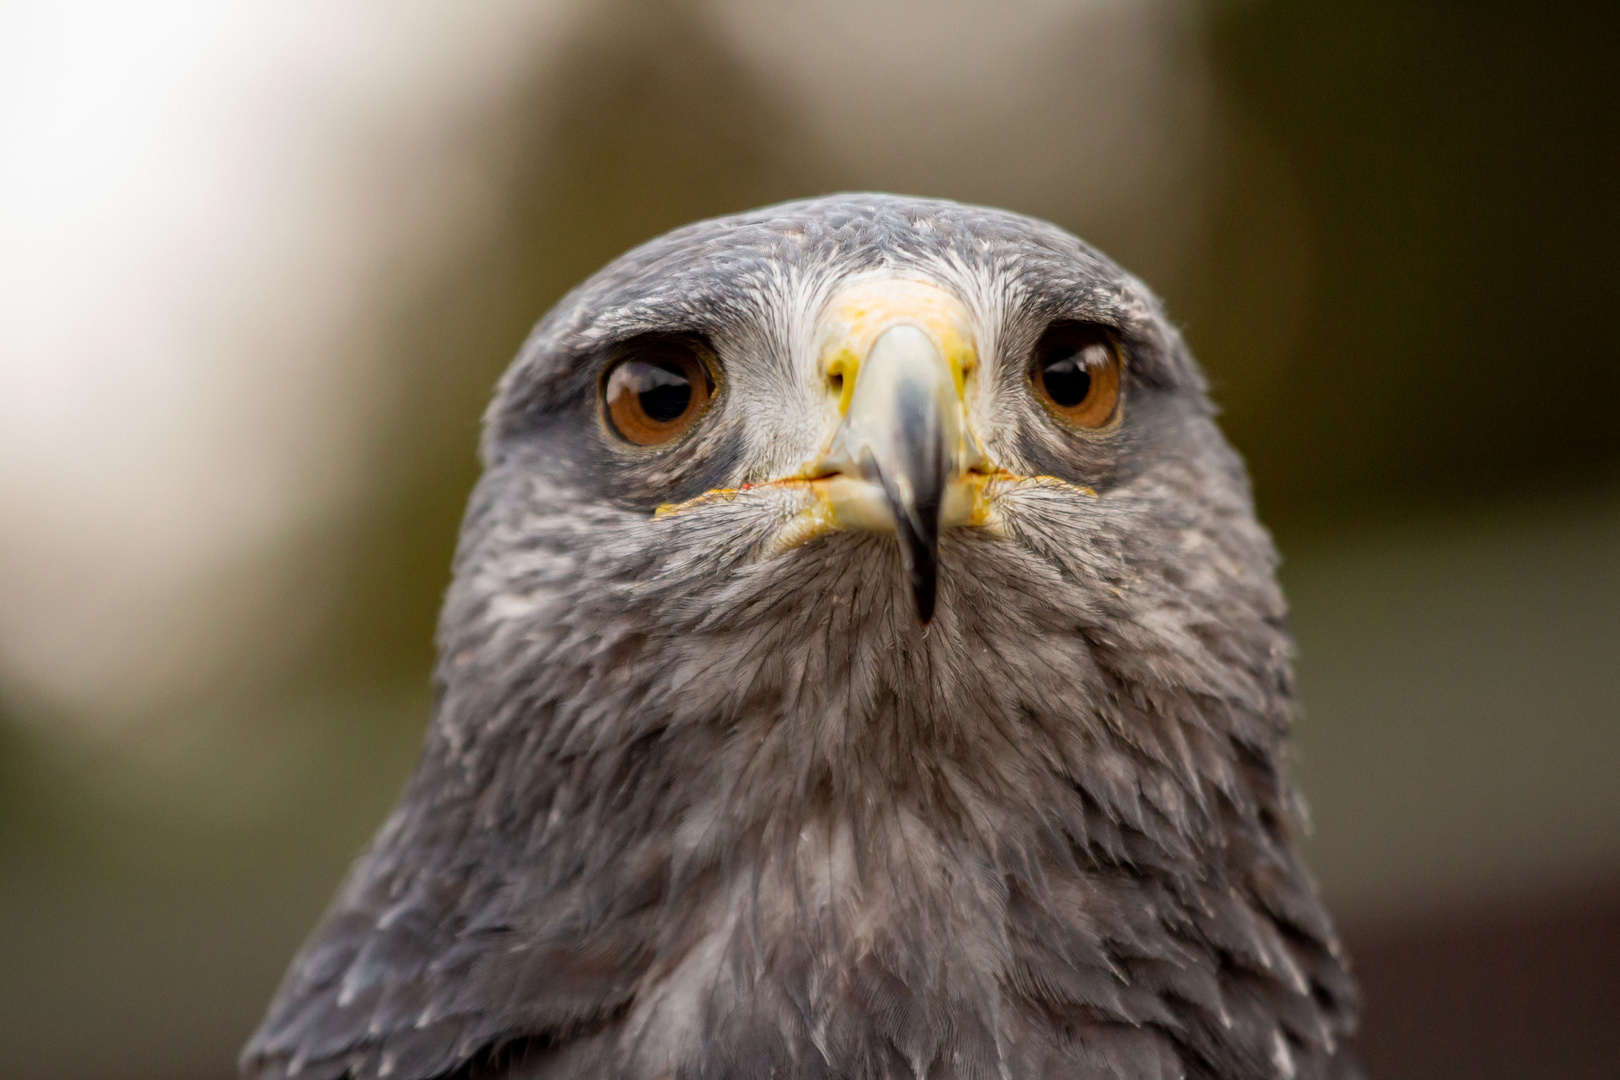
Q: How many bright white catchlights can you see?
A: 2